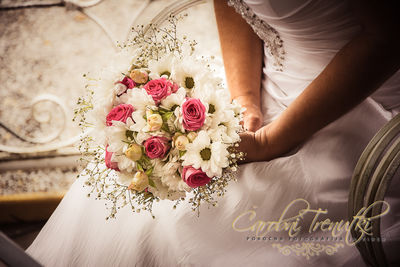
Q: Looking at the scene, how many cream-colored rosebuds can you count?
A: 6